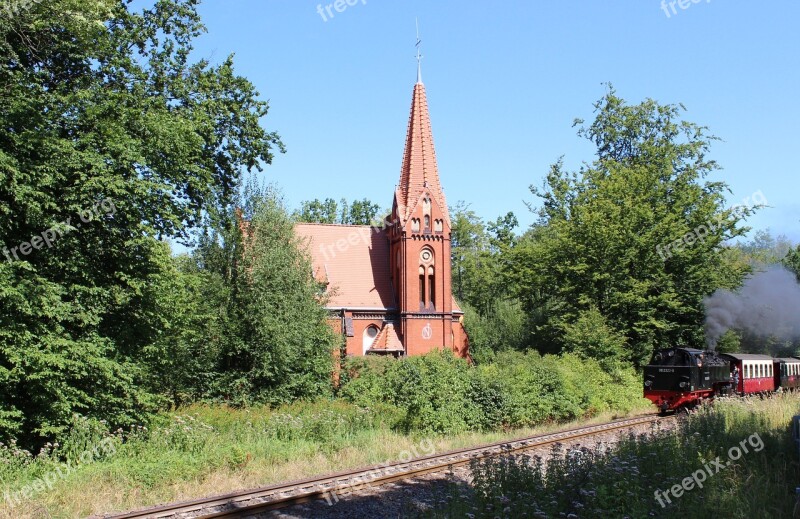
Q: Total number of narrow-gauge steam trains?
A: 1